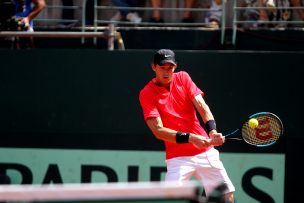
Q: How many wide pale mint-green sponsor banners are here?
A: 1